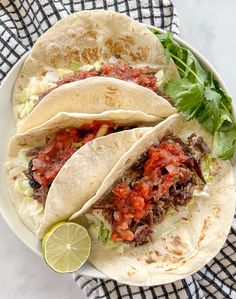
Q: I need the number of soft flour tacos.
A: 3